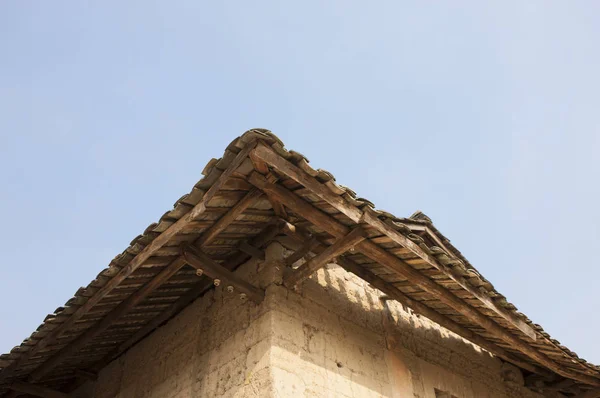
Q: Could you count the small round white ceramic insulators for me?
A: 4